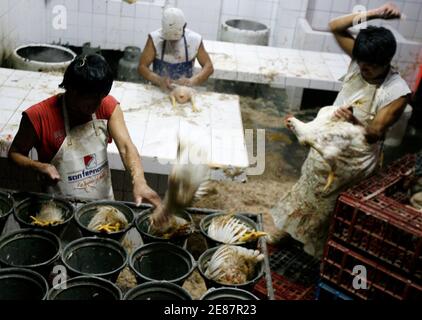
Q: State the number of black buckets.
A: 13